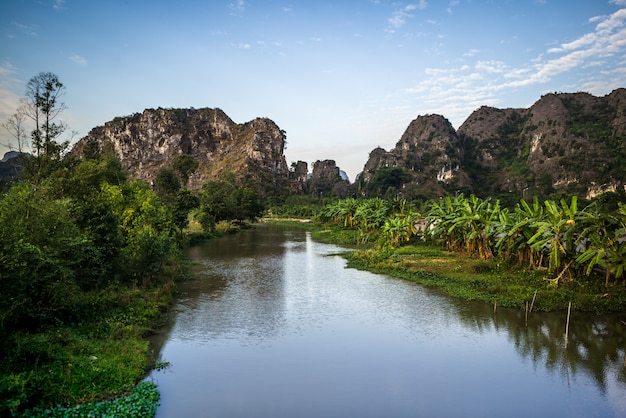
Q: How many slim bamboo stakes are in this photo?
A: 4